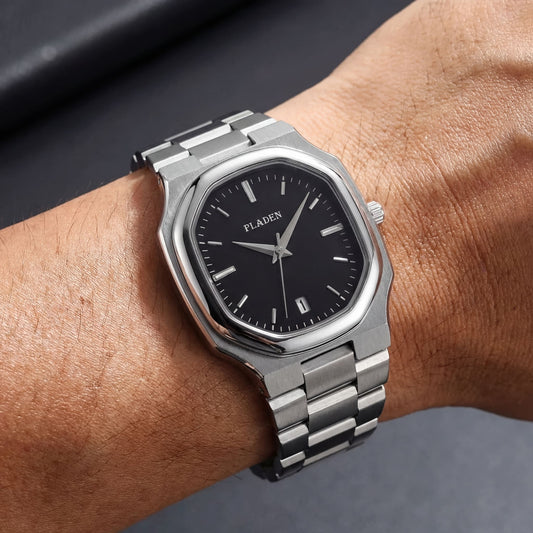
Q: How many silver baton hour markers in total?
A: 11